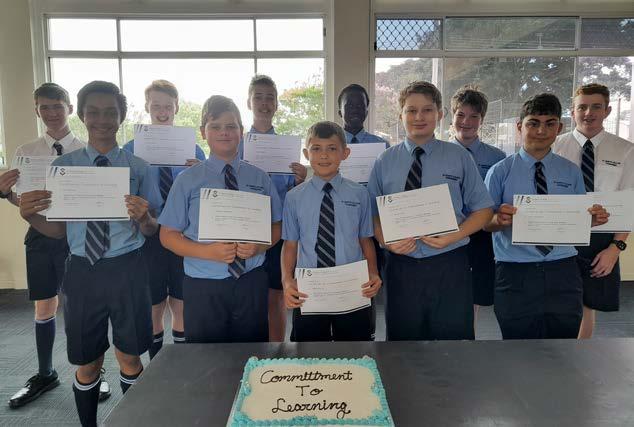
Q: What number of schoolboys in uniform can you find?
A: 11